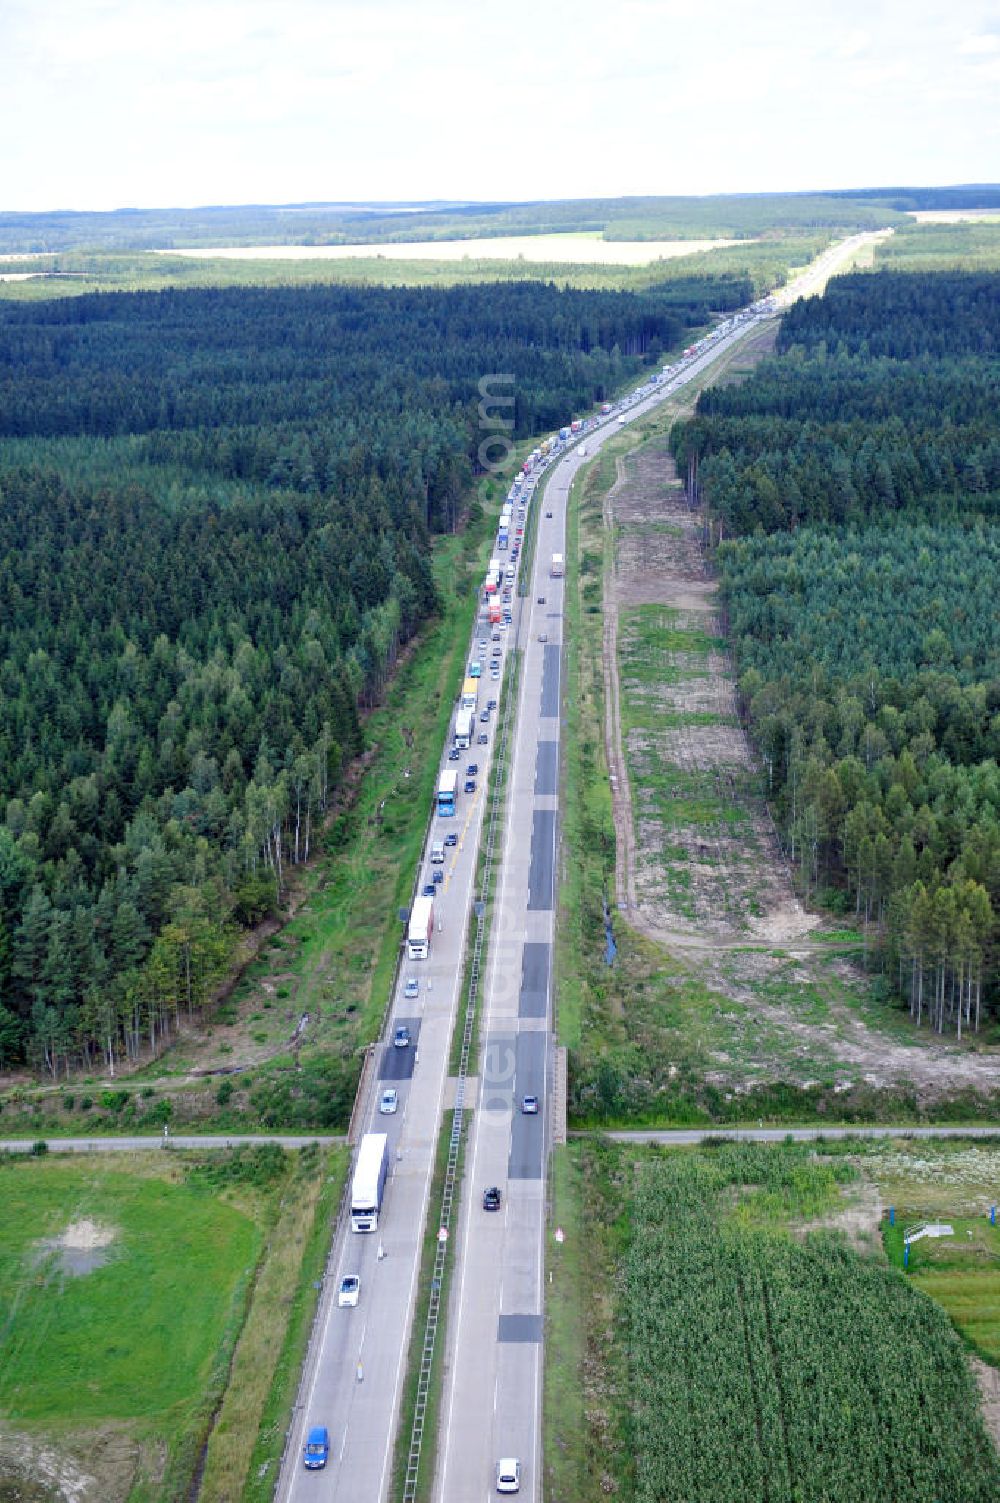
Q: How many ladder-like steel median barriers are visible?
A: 1